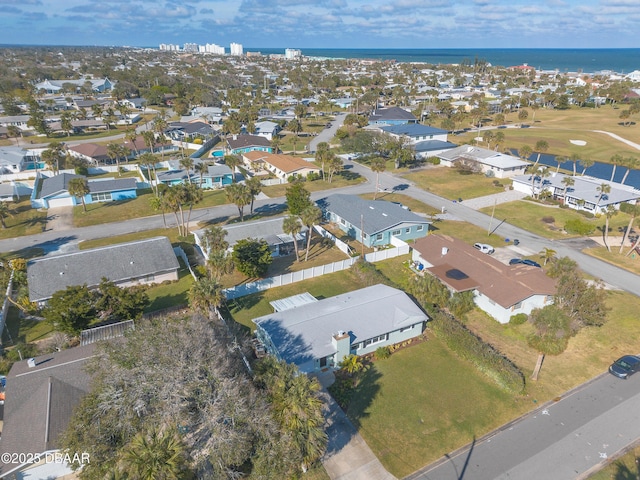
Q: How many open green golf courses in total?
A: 1